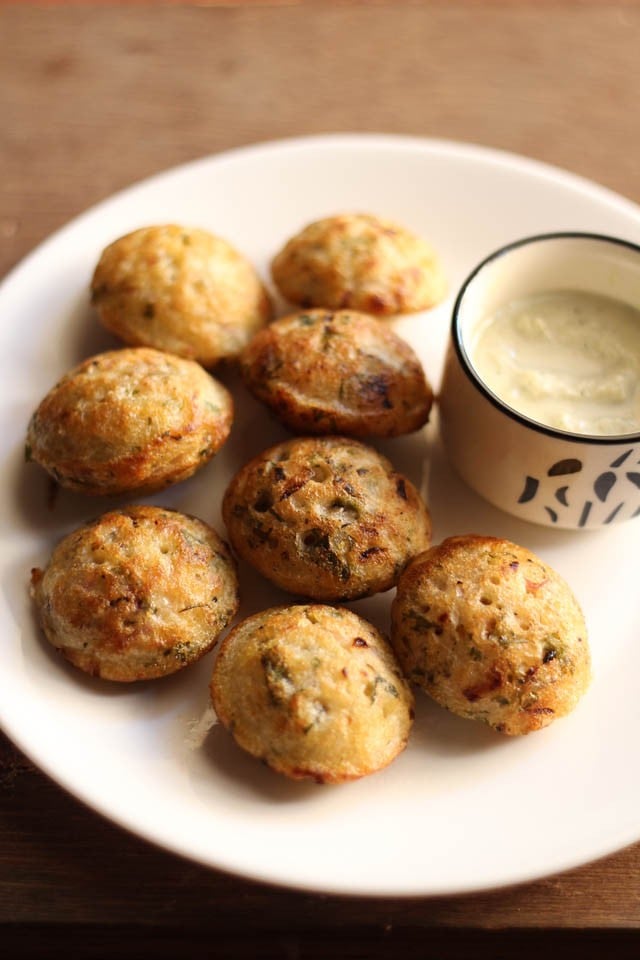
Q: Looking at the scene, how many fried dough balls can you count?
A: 8